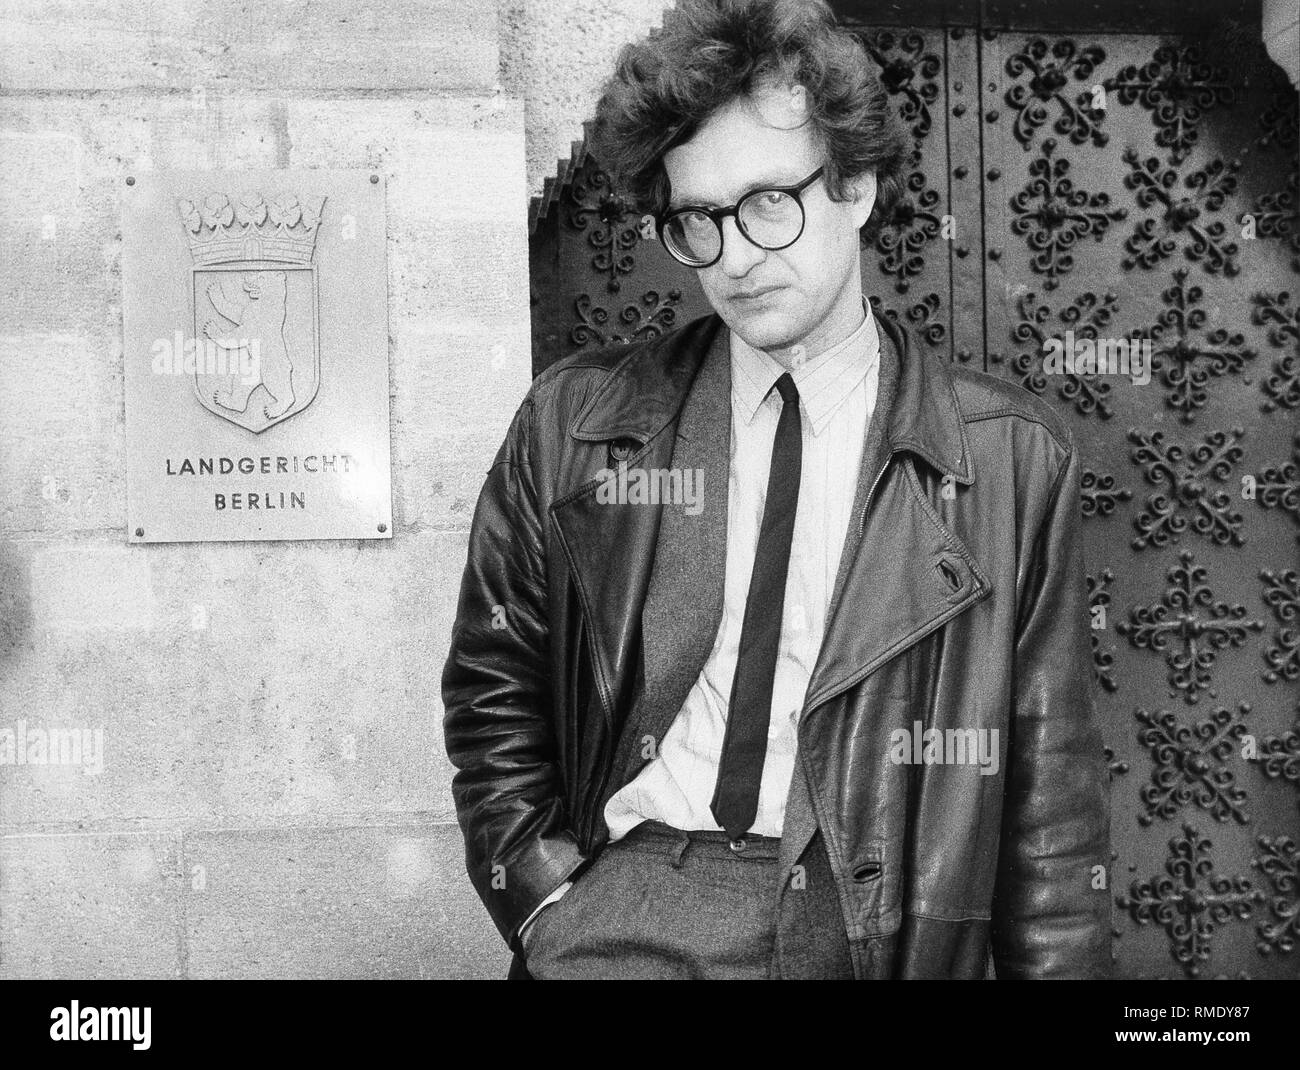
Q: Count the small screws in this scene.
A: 4